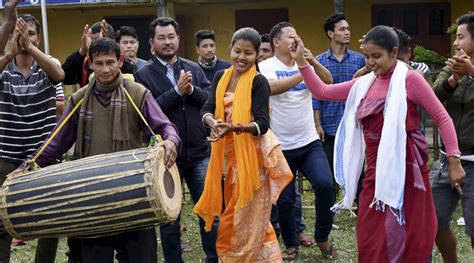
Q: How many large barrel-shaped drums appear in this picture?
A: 1